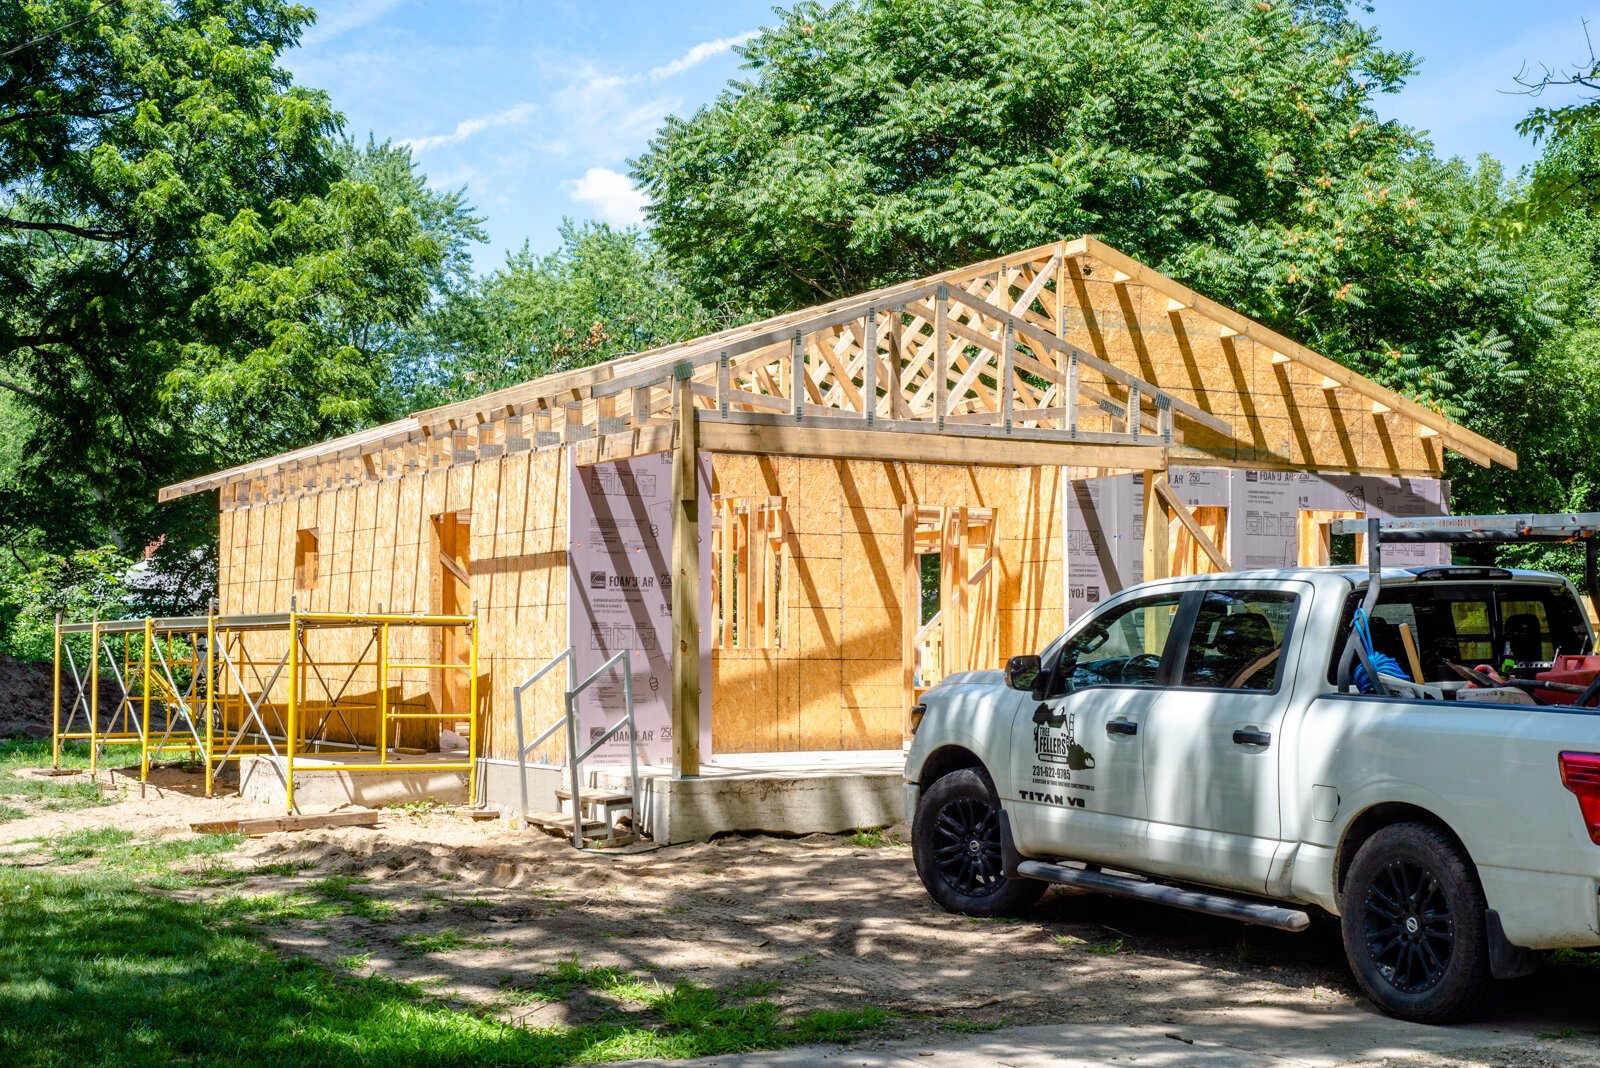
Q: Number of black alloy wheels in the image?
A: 2